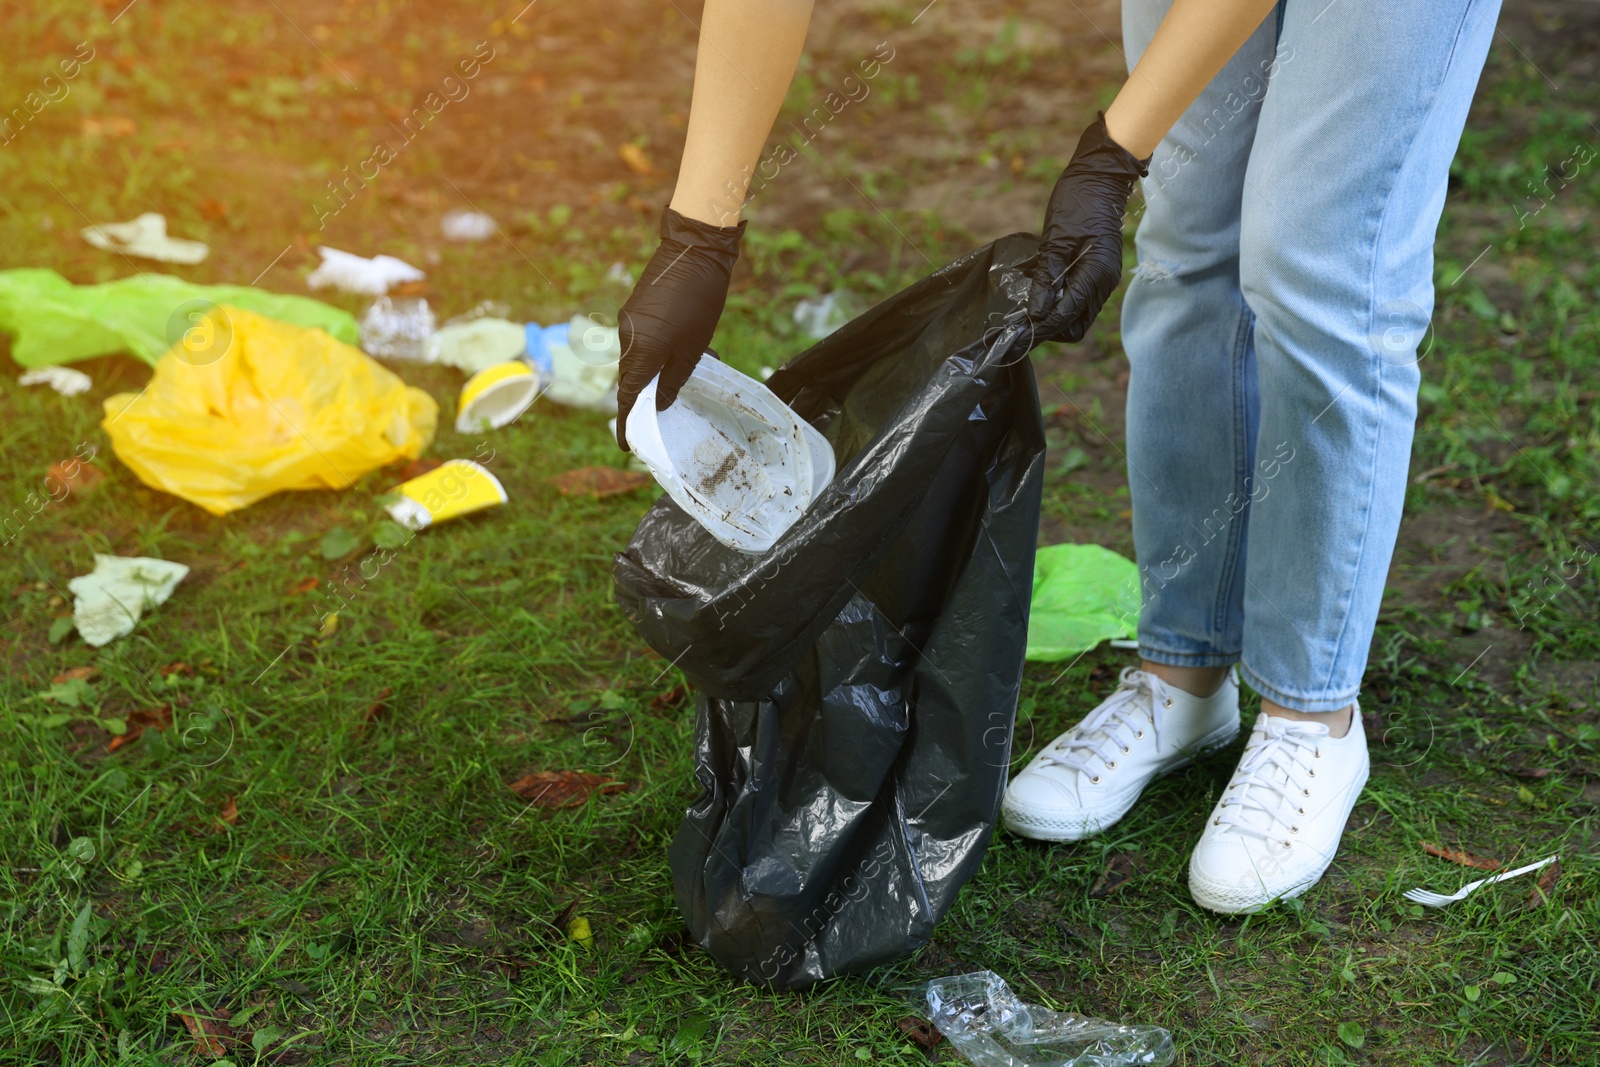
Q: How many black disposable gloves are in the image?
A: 2